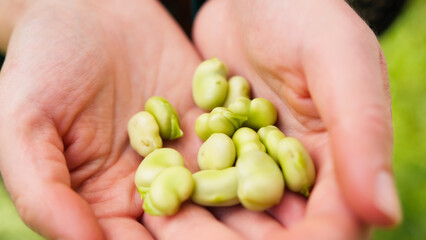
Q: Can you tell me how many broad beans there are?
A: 14